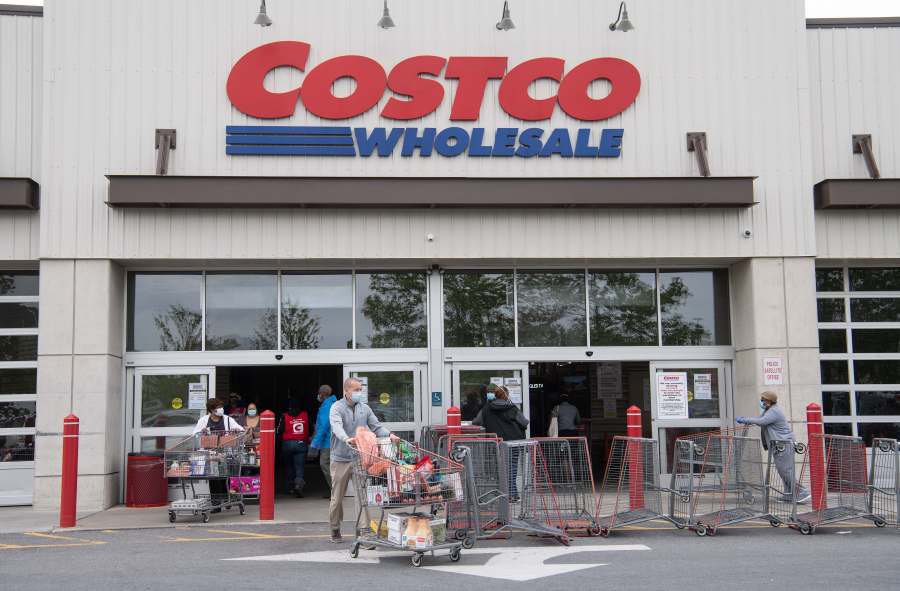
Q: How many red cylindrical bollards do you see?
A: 5